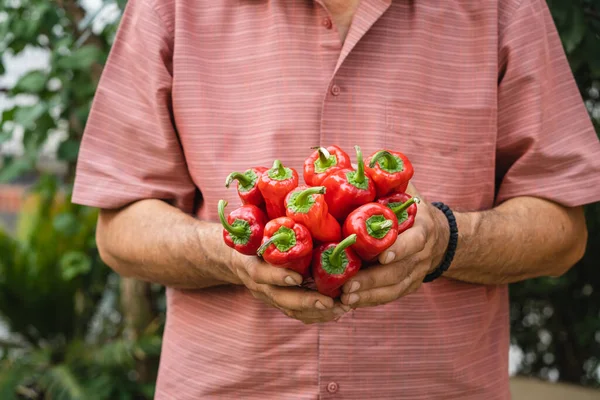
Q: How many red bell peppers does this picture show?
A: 11